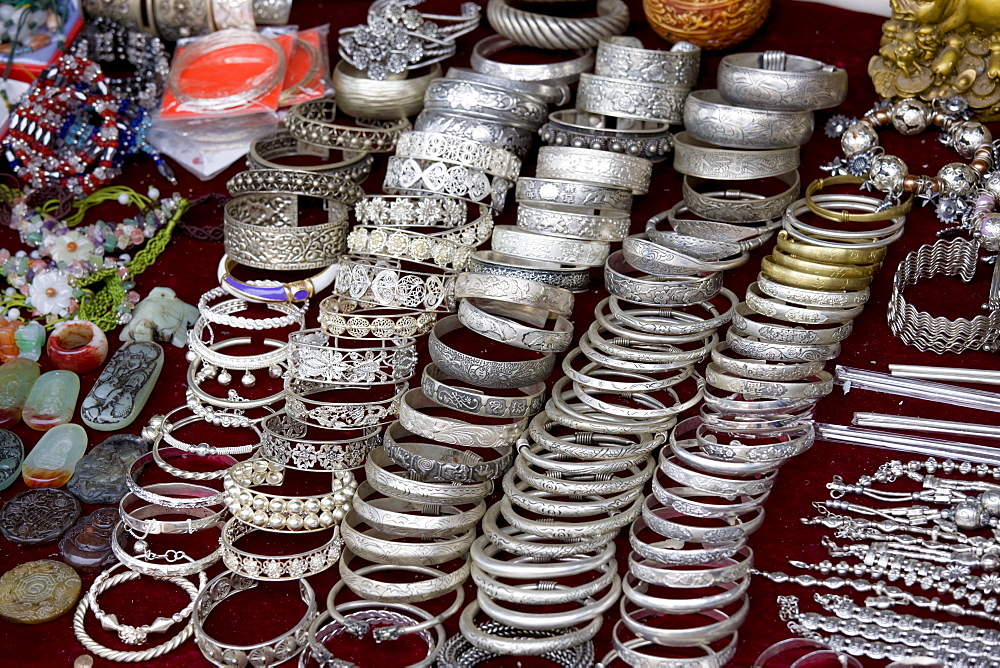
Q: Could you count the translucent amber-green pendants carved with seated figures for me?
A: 3